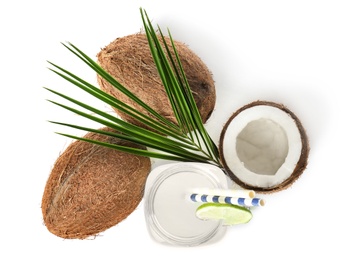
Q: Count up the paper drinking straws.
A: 2